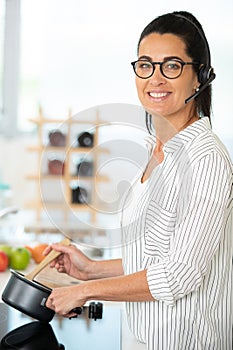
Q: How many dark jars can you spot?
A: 5